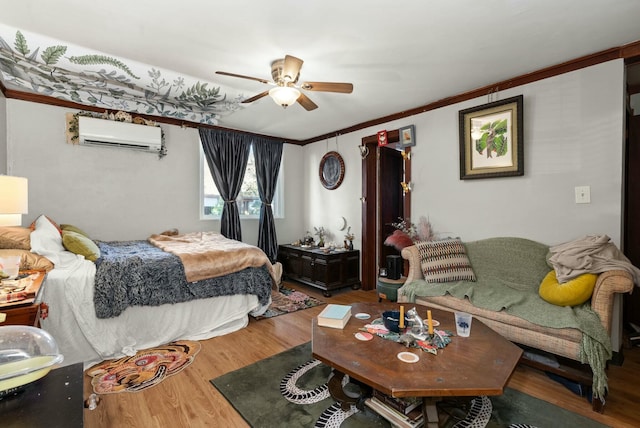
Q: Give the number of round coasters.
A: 4